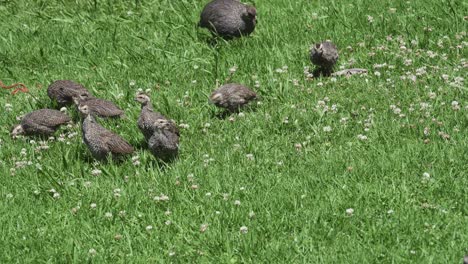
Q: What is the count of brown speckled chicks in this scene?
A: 8